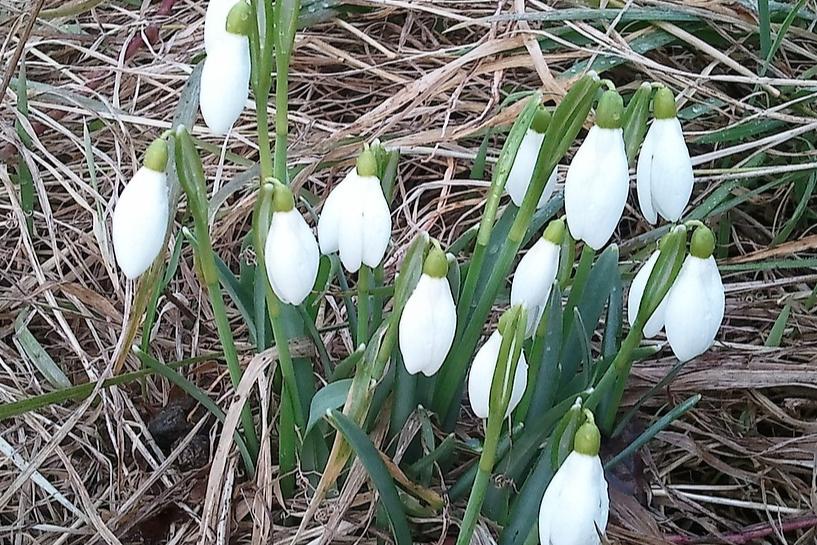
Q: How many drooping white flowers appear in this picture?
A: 14